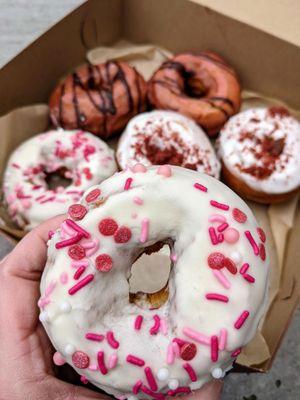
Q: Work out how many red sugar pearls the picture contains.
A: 13